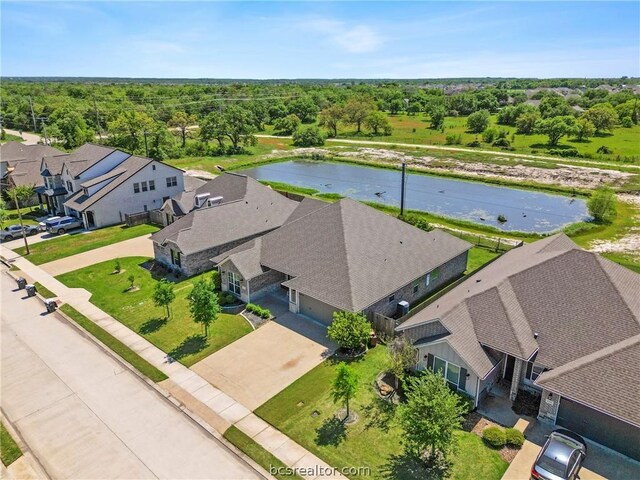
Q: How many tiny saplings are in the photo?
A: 2